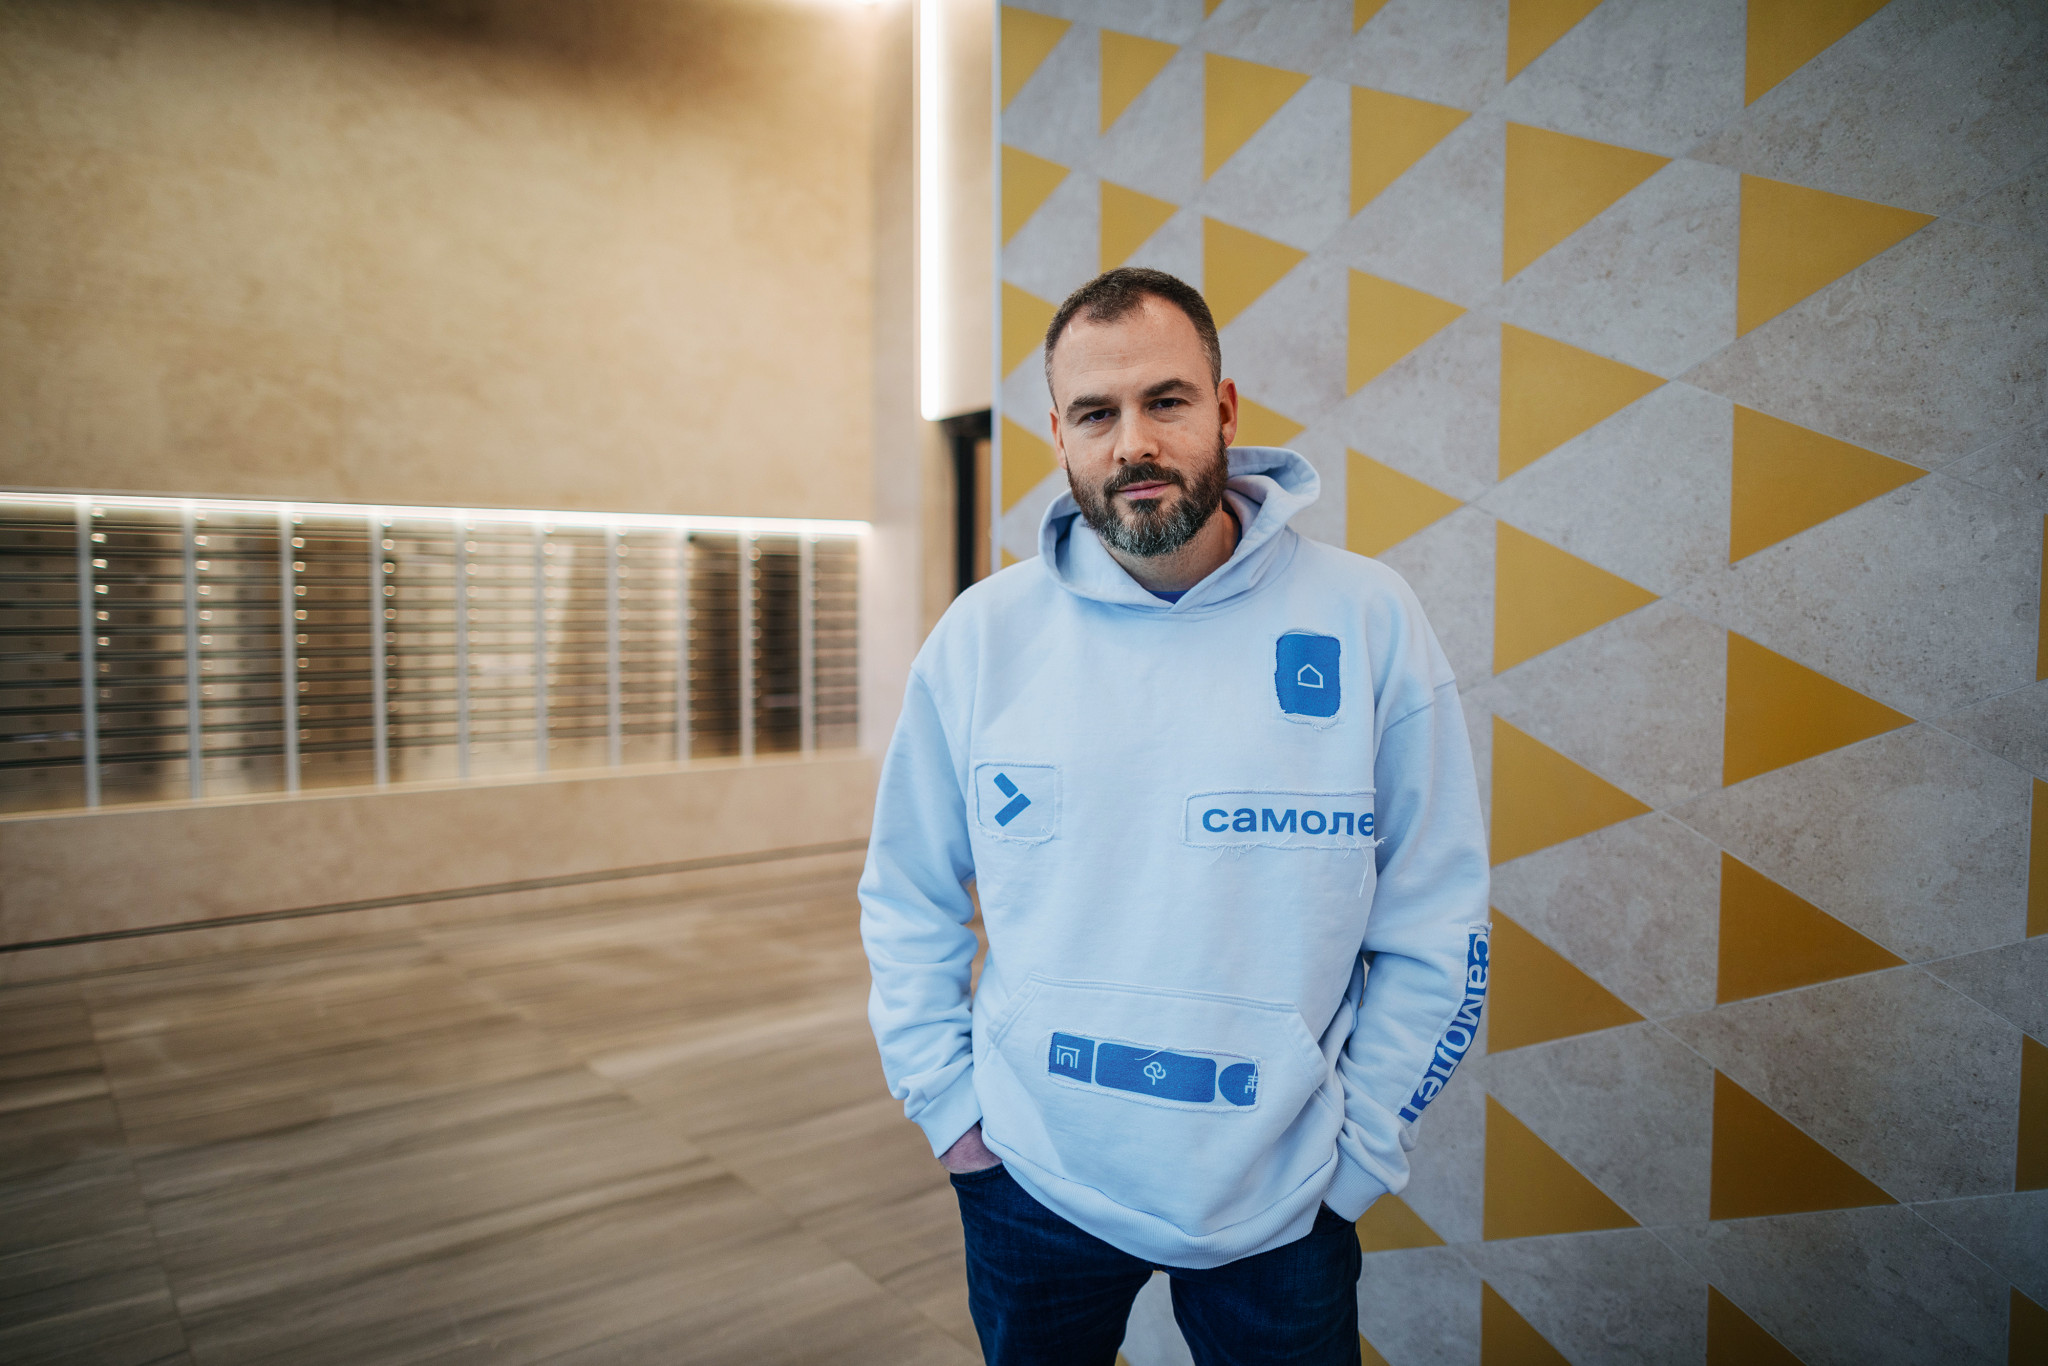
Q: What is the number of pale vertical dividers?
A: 10